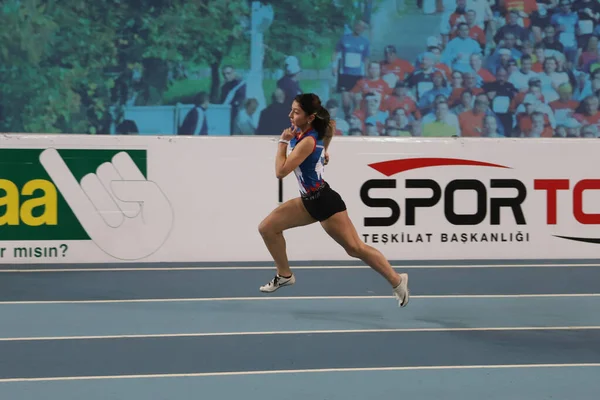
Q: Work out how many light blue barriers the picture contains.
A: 2